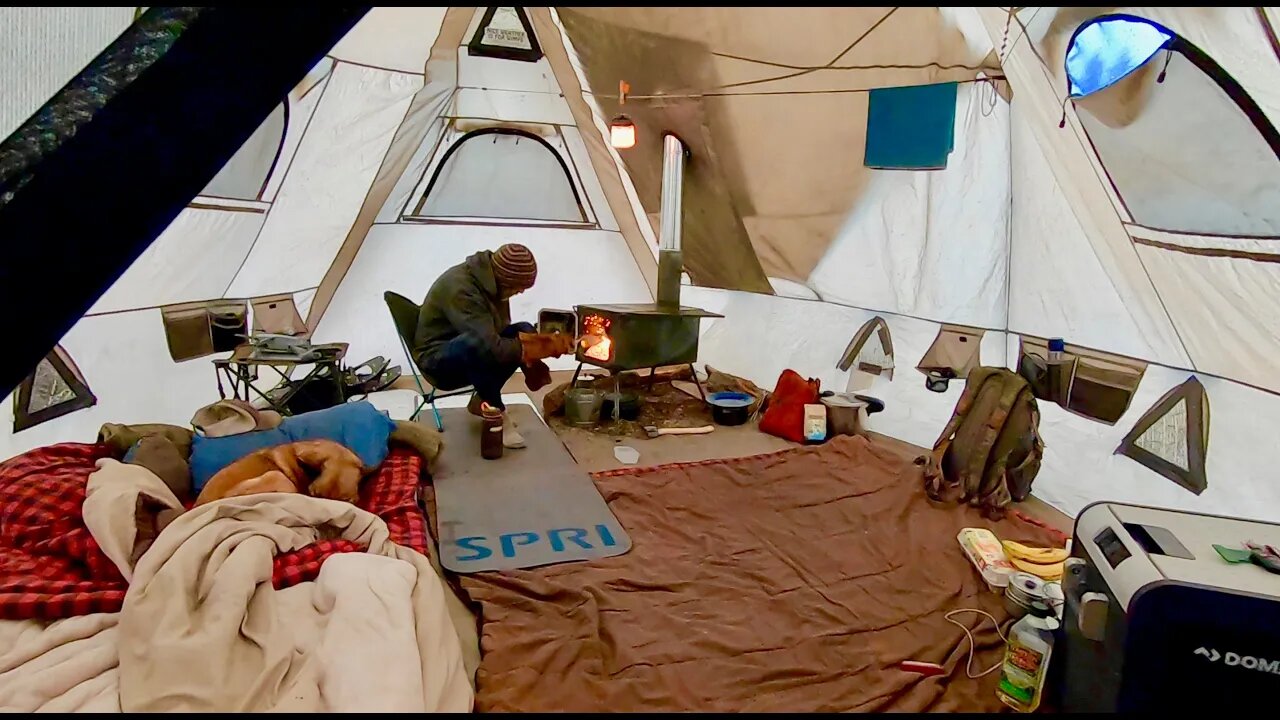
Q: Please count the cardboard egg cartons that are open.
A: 0